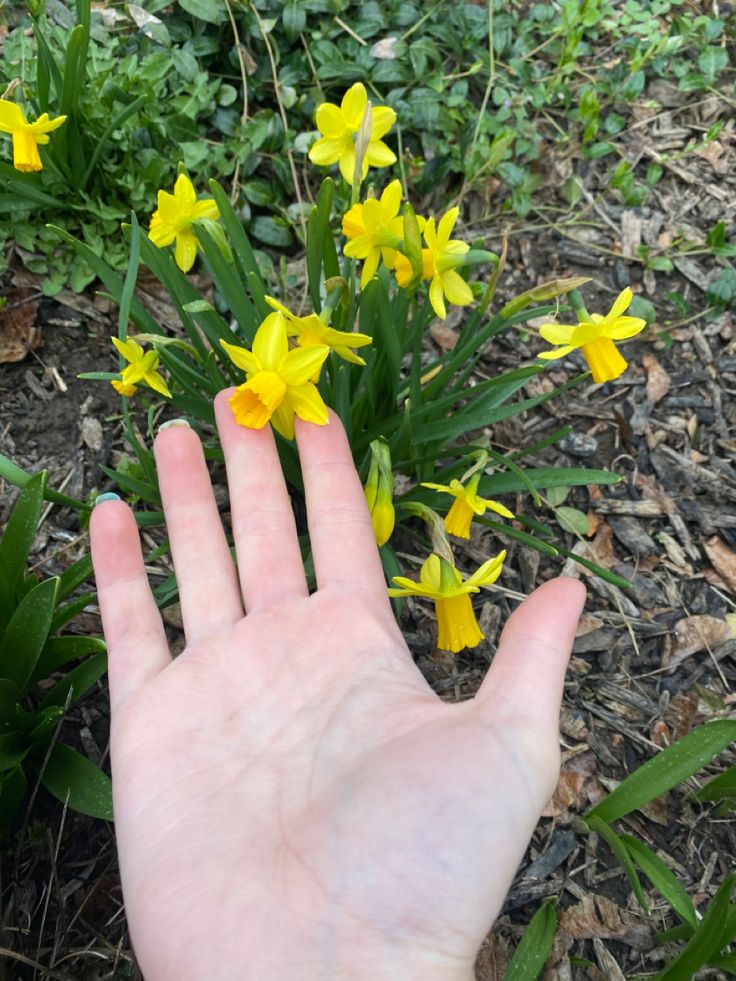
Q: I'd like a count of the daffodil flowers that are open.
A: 11